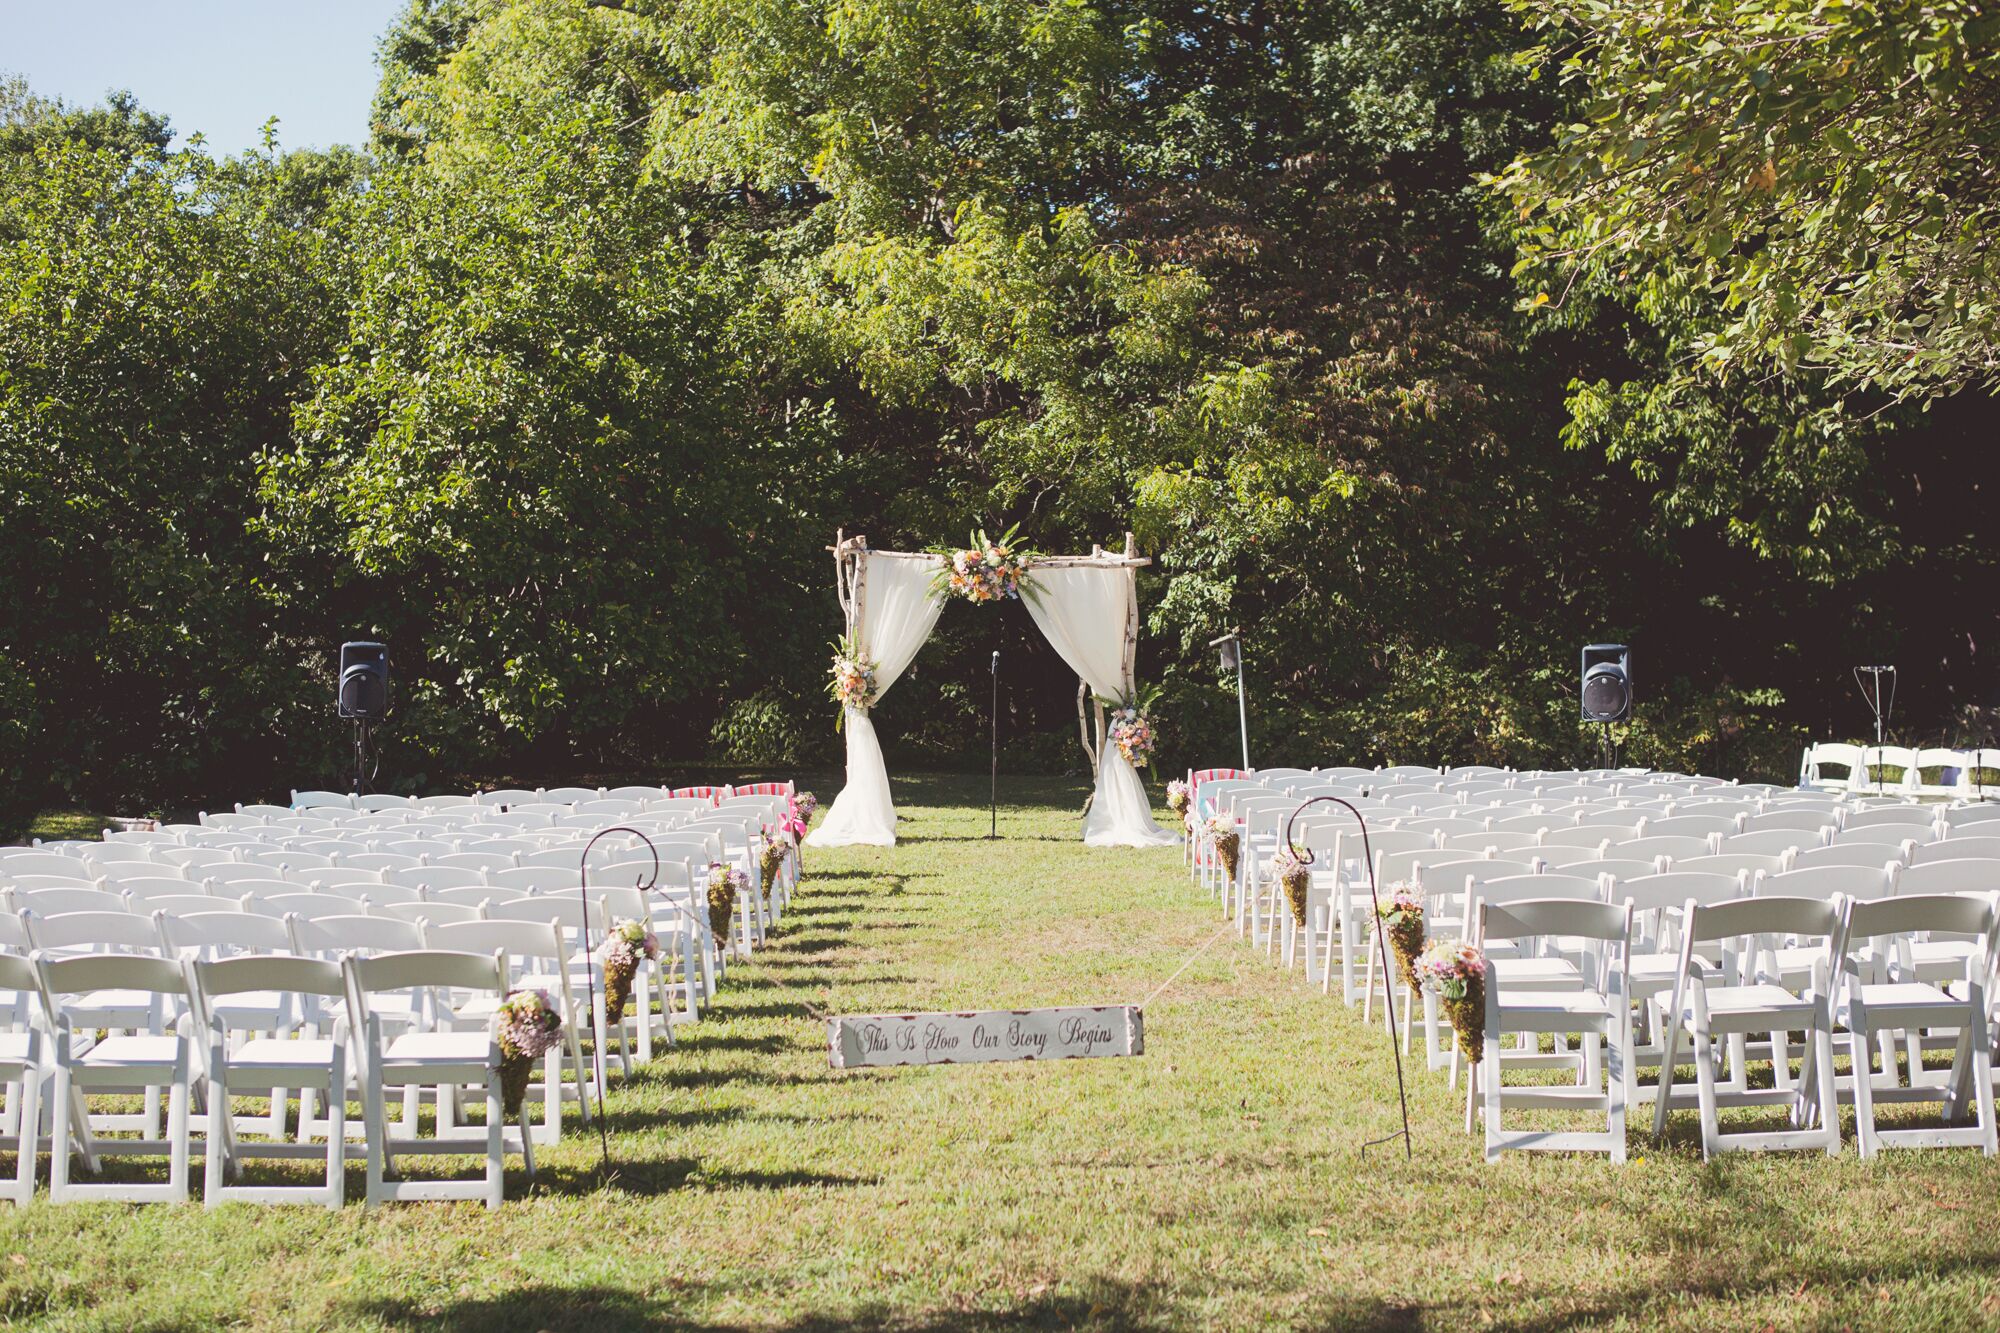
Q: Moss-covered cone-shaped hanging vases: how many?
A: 10